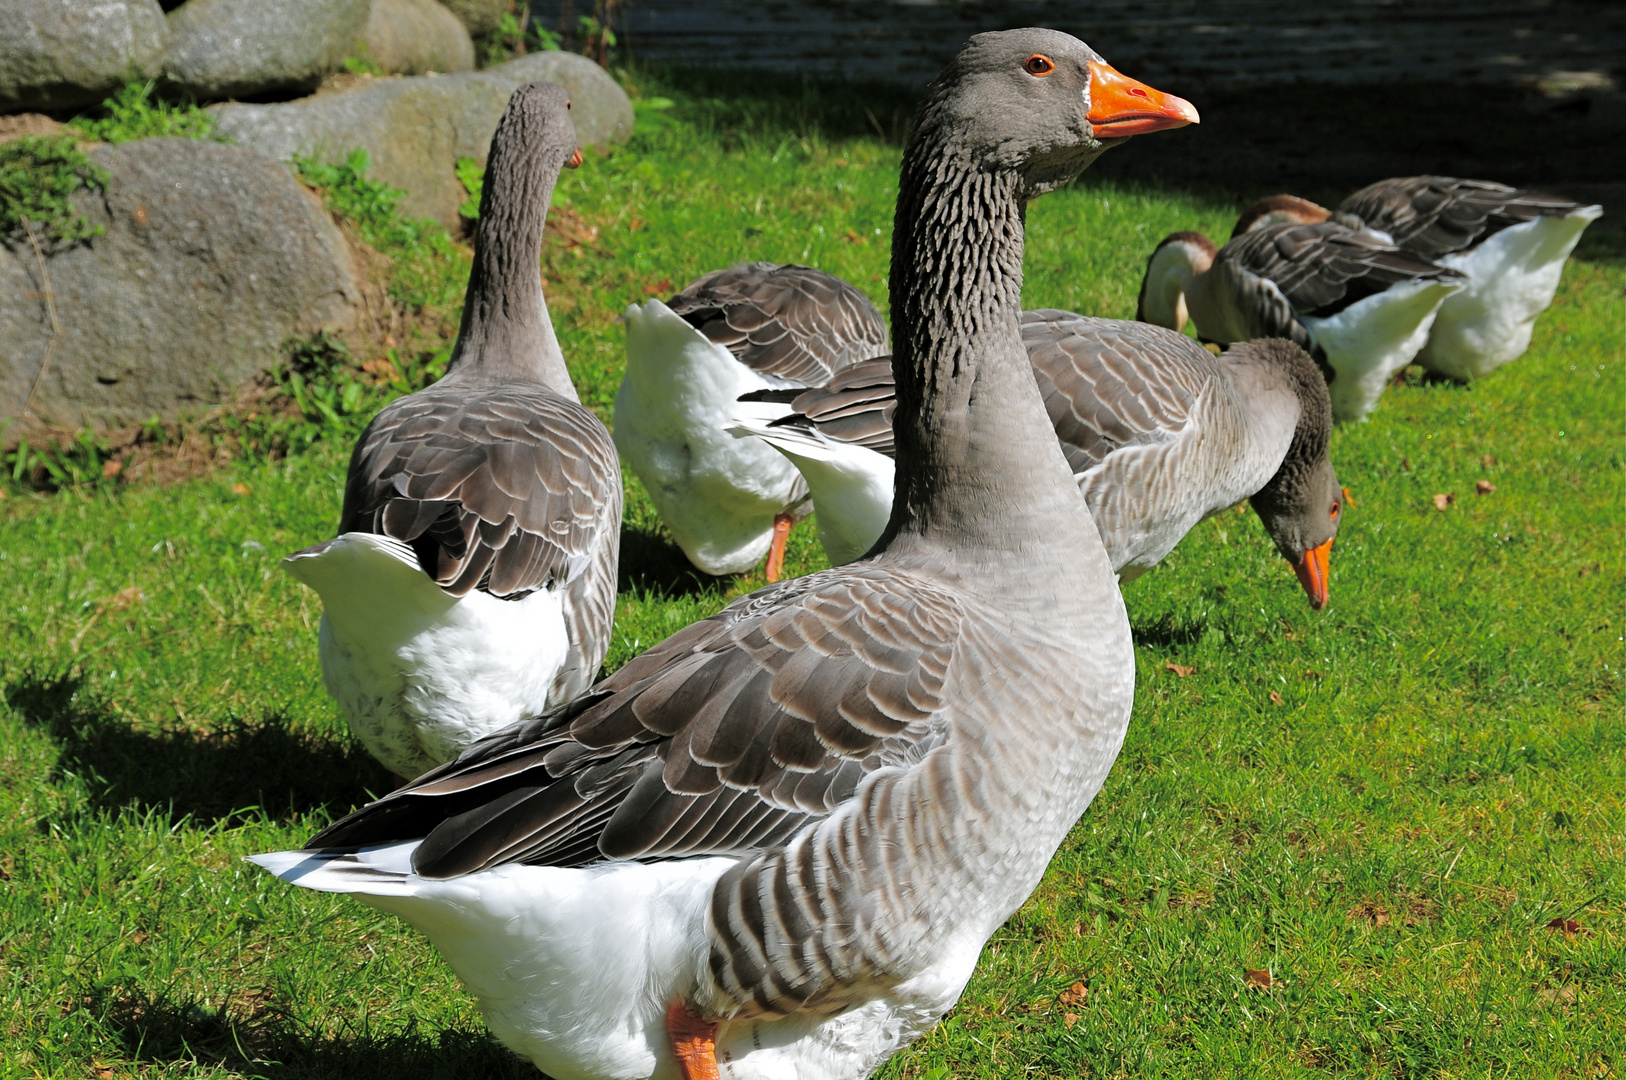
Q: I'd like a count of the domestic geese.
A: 6